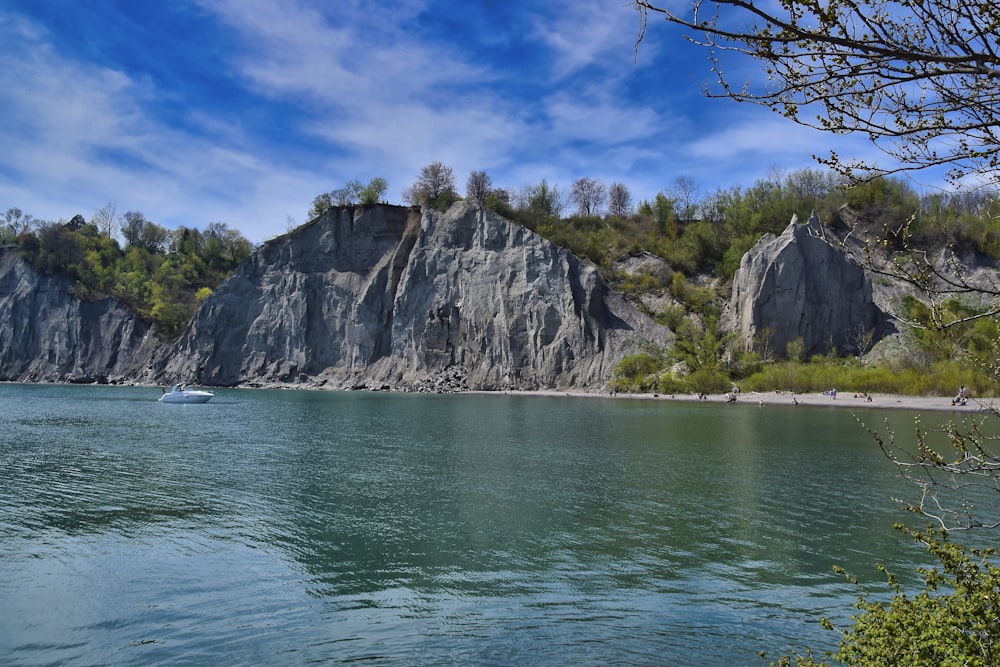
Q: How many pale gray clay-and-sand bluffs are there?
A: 3